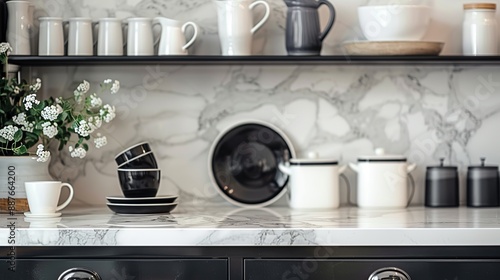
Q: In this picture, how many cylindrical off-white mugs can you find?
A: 4